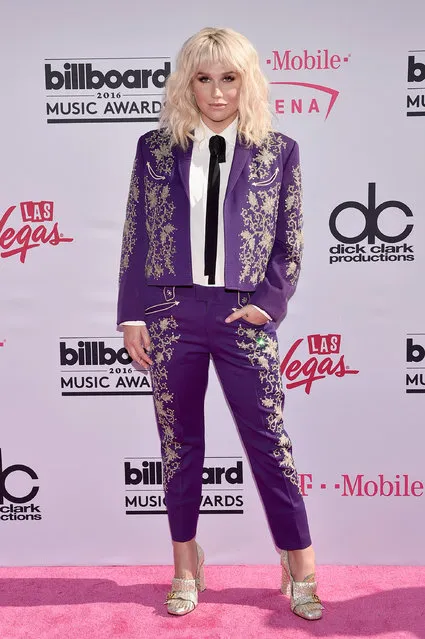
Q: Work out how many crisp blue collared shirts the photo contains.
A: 0